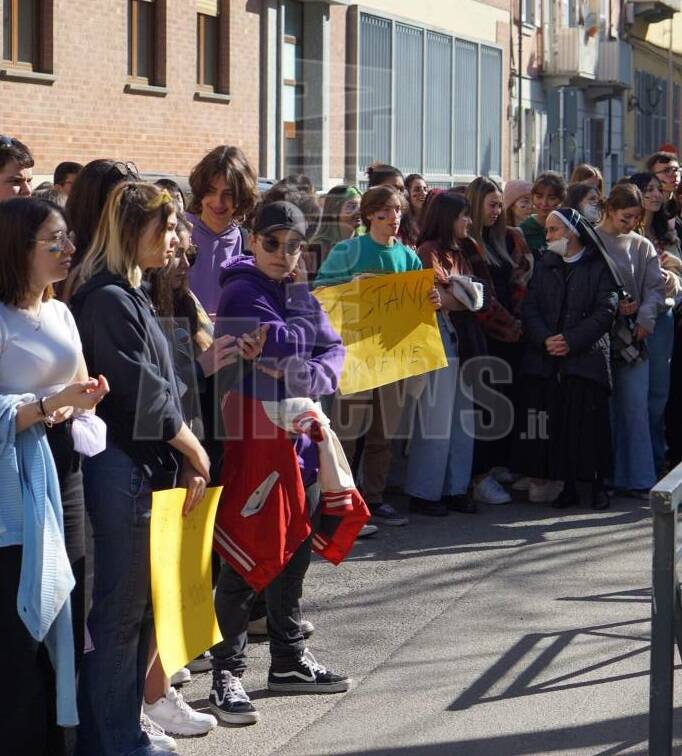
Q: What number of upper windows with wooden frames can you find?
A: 3